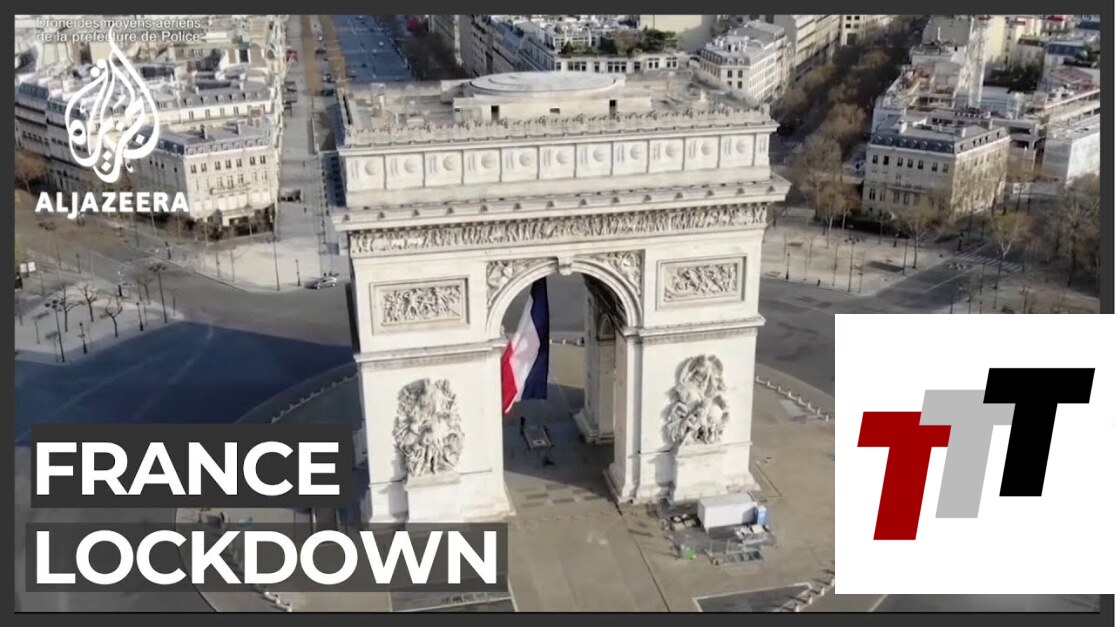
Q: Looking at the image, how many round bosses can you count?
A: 11